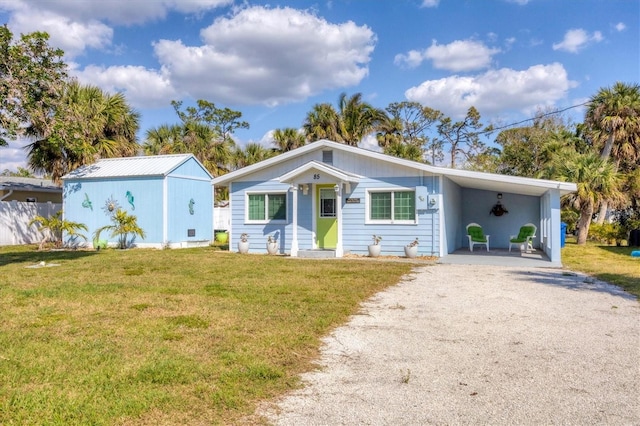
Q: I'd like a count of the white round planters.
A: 4